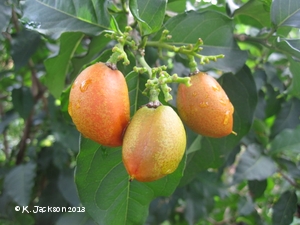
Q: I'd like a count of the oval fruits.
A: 3